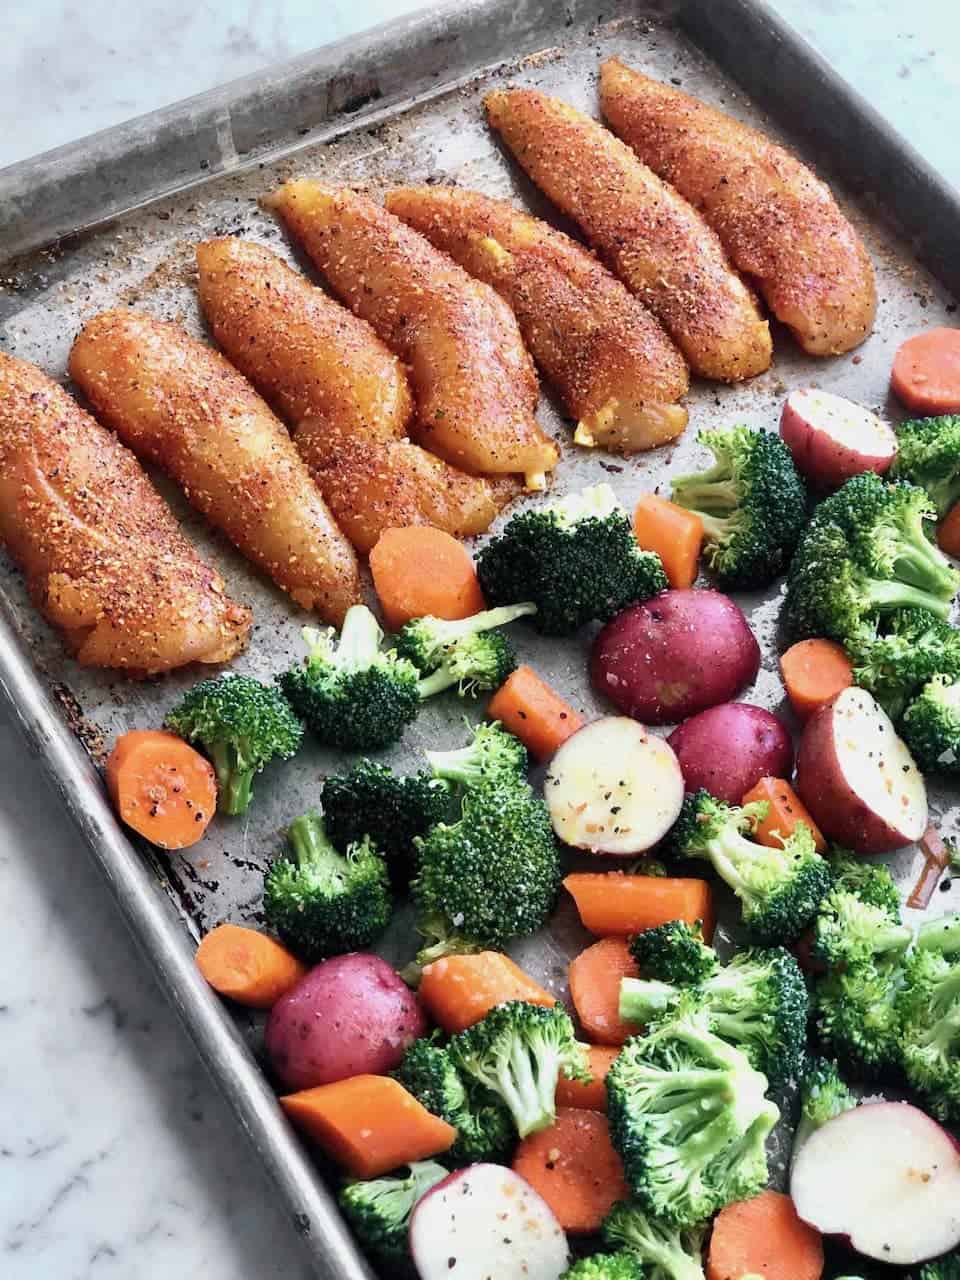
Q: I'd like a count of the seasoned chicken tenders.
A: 7